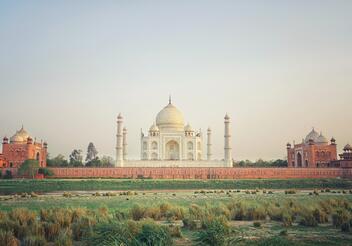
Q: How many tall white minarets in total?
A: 4